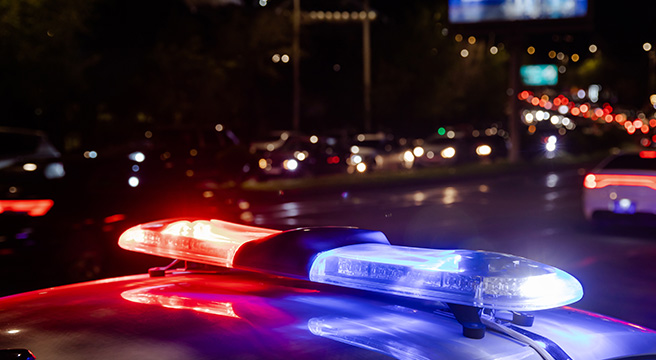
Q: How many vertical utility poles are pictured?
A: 2